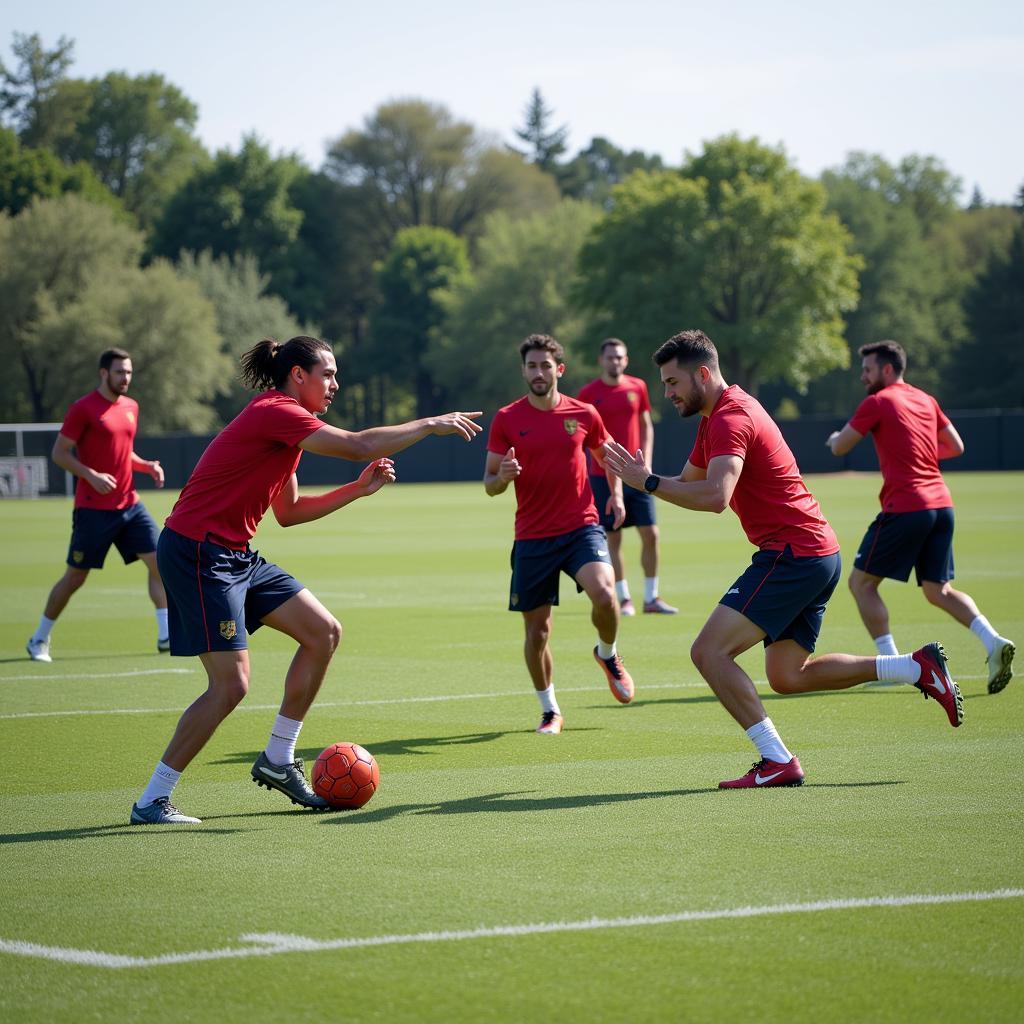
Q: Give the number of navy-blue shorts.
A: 6